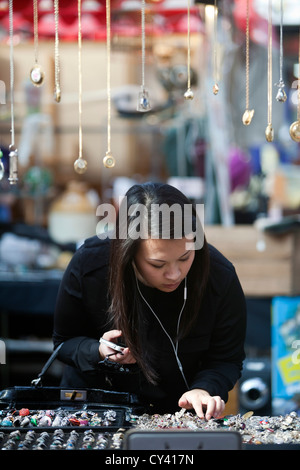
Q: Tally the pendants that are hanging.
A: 13